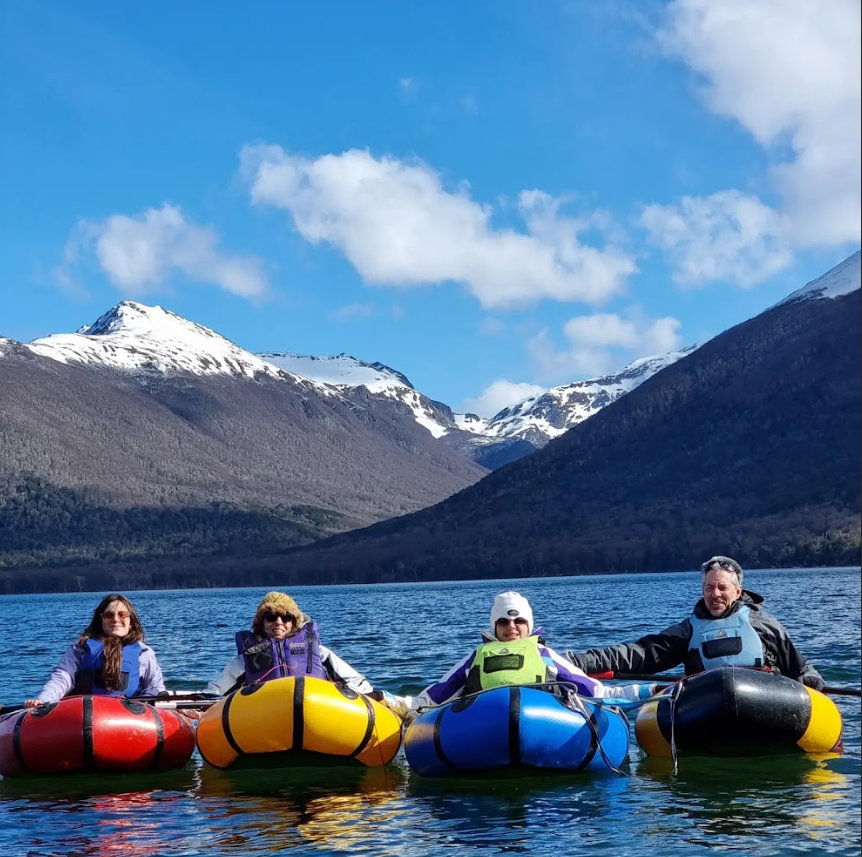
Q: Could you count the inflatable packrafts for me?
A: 4